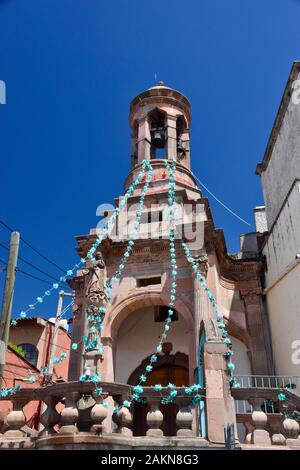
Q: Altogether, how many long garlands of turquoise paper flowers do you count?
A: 4